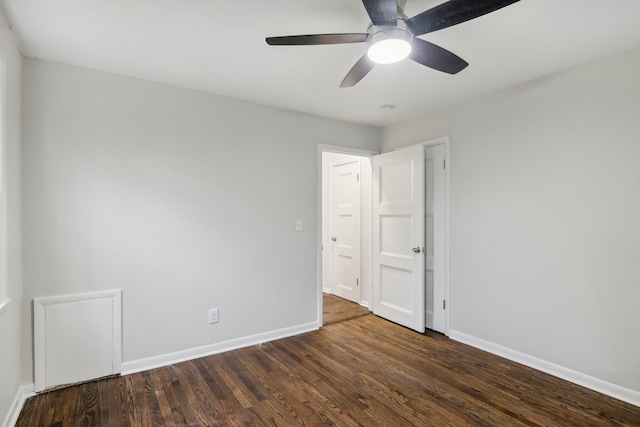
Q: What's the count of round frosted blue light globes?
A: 0